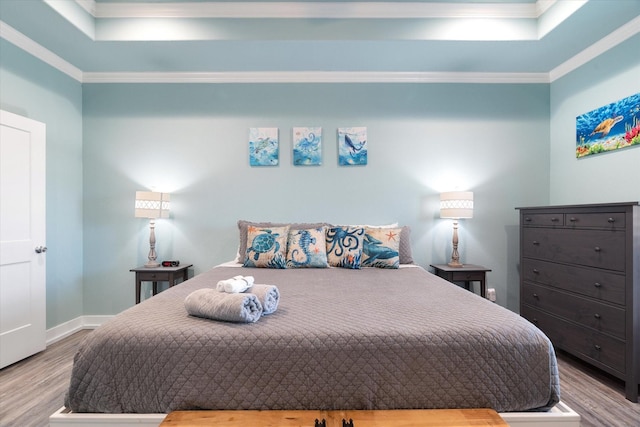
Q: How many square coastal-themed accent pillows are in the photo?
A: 4